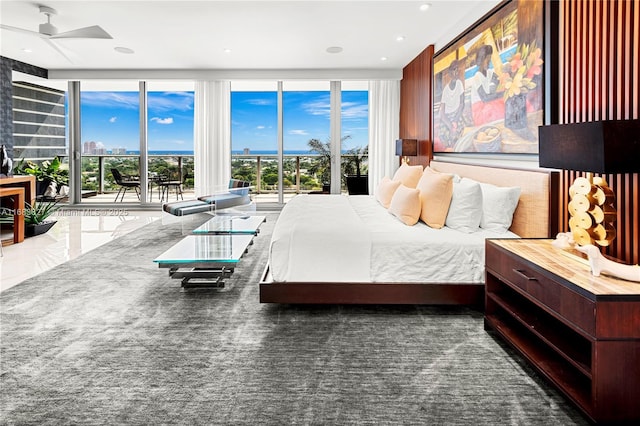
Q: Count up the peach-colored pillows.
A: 4